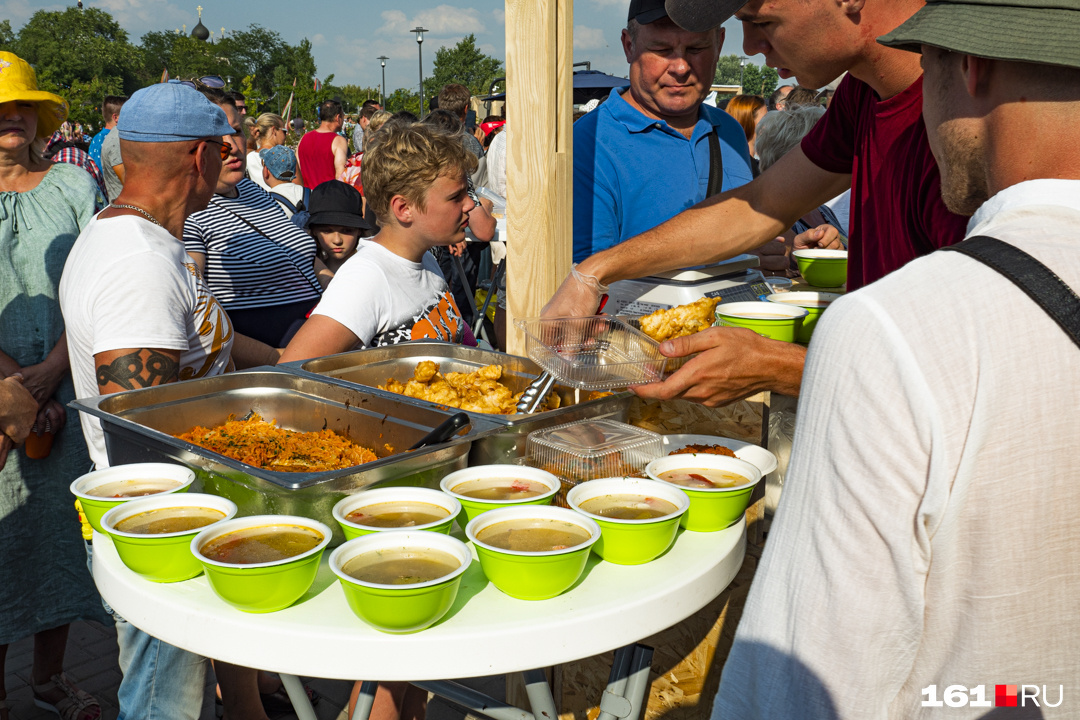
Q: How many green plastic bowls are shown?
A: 12